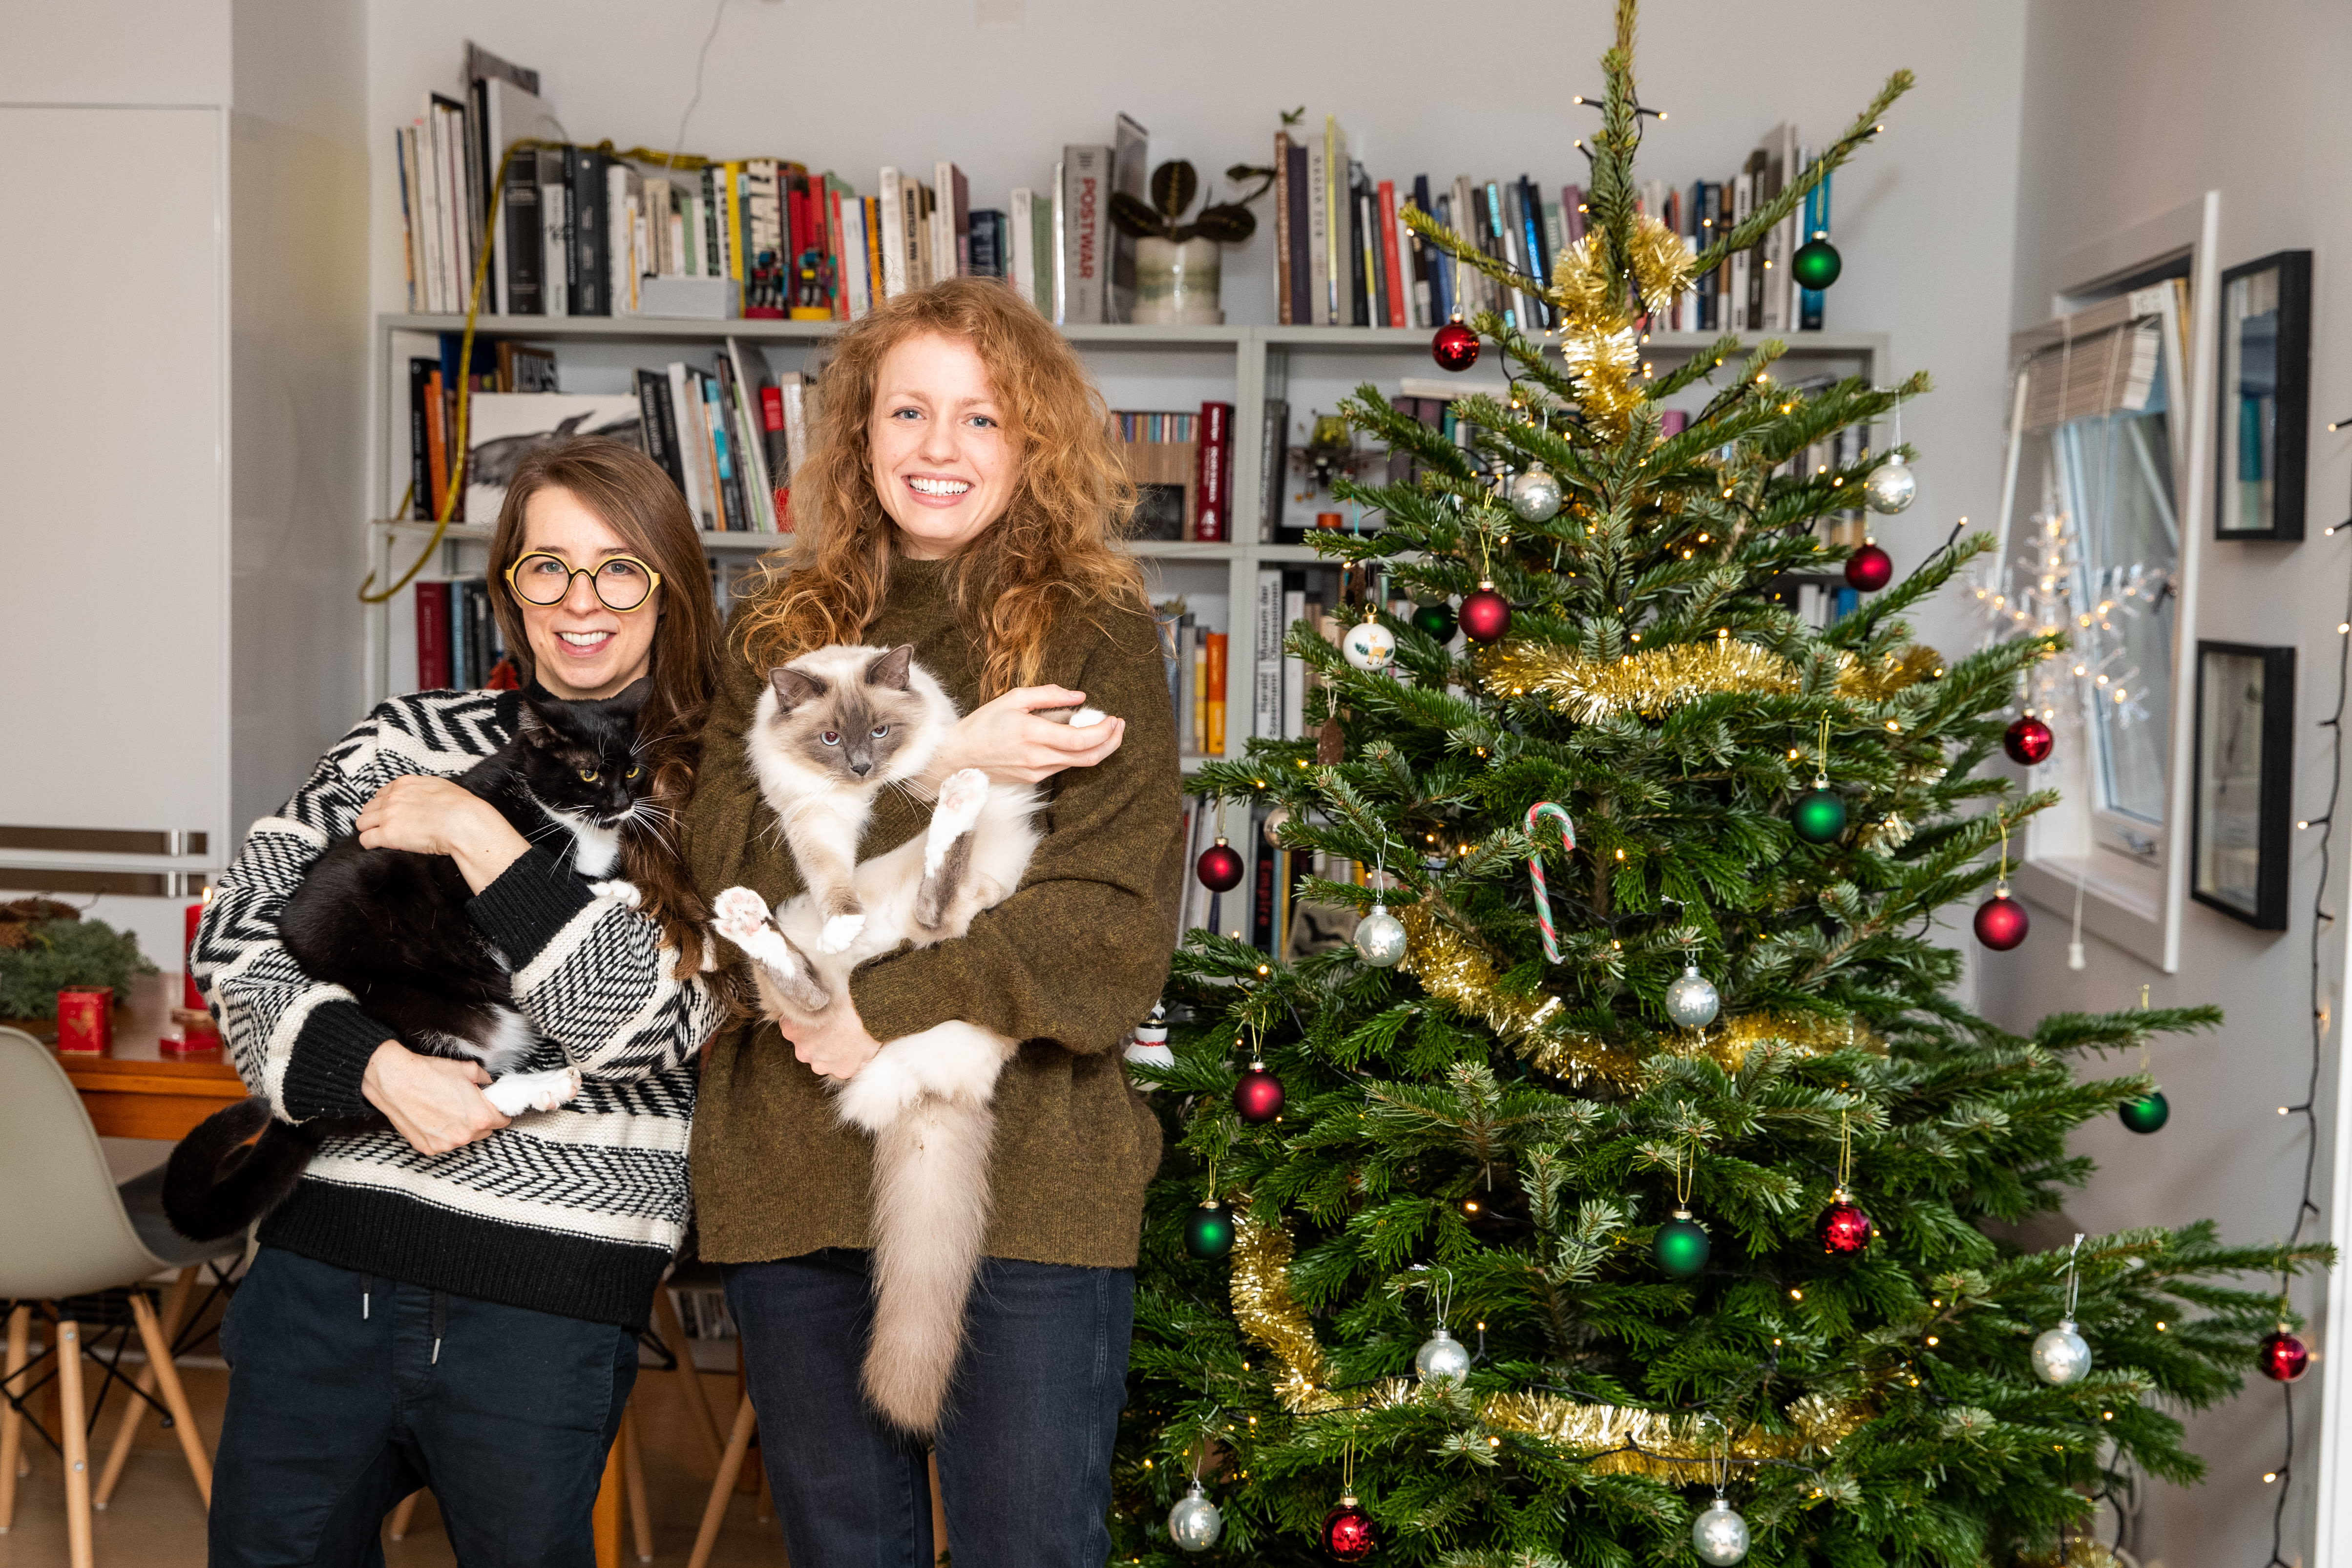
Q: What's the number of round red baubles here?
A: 10